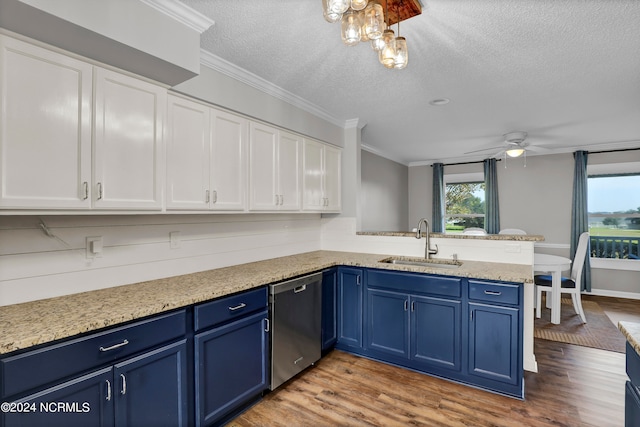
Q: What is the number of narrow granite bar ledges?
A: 1